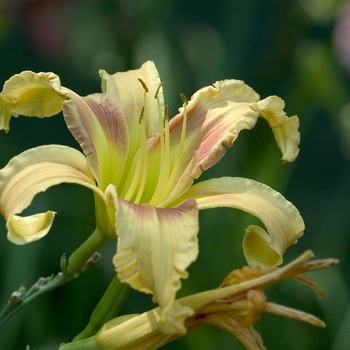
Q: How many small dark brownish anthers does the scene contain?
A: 5